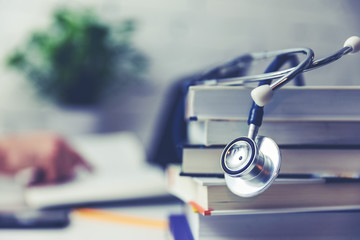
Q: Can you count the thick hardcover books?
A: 5